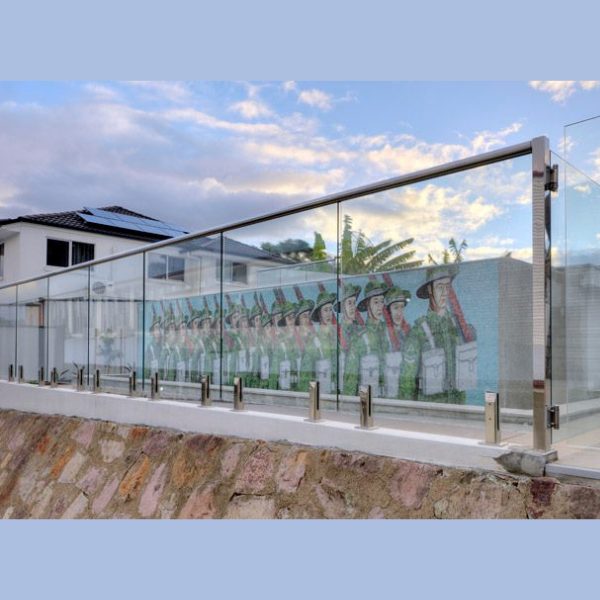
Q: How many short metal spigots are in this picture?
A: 13